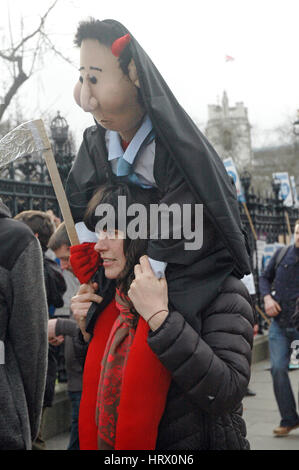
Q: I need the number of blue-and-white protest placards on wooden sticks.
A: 2